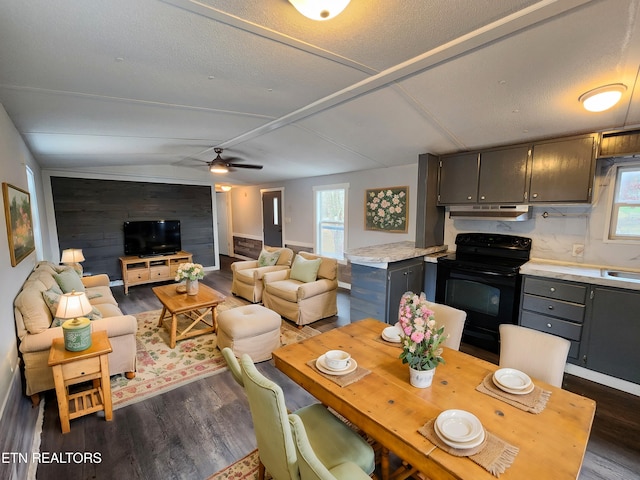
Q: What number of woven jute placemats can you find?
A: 4